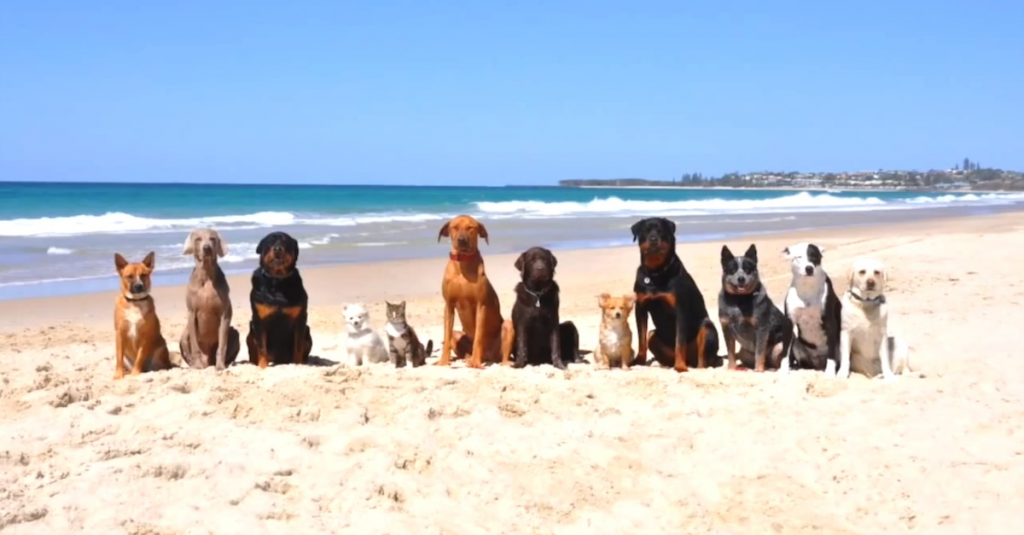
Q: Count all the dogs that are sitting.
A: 11